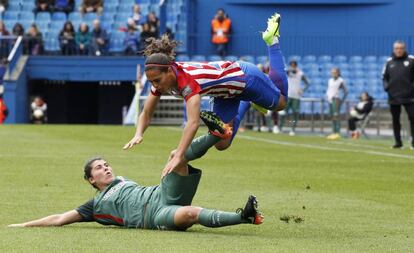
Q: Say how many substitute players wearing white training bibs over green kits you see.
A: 2